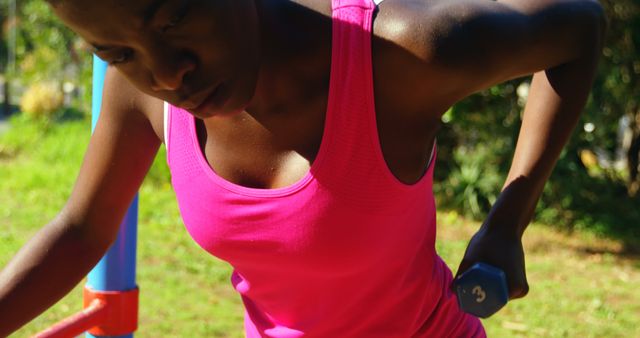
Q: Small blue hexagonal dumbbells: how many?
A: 1